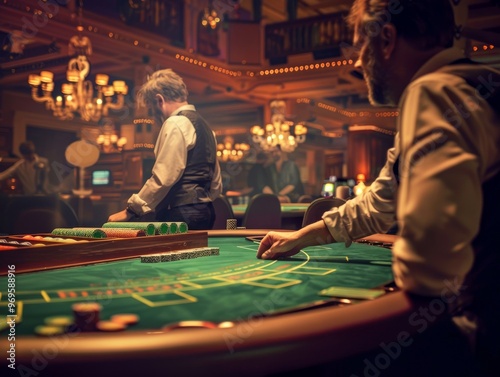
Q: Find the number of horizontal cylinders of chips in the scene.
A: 6